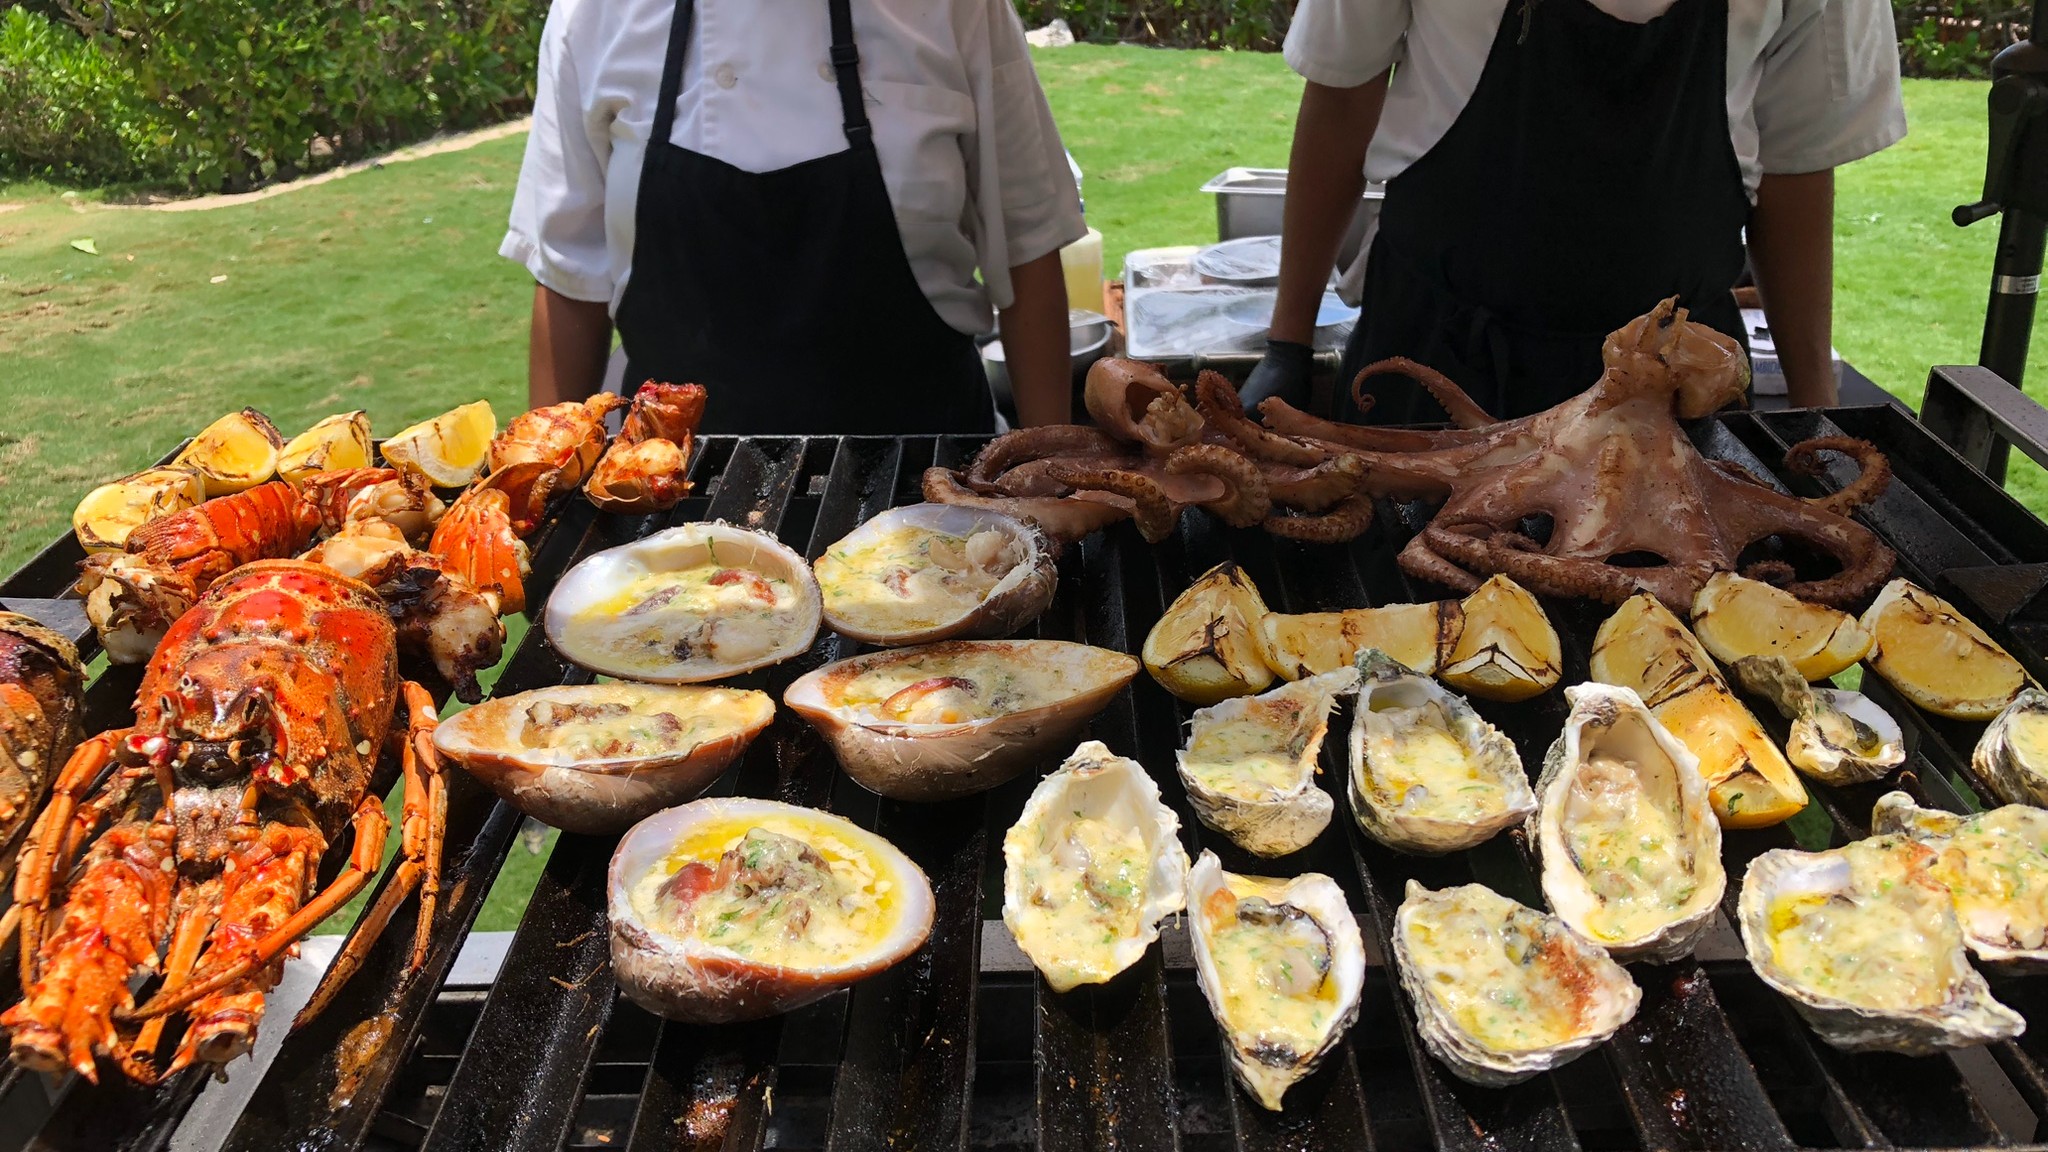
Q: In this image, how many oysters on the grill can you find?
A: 10